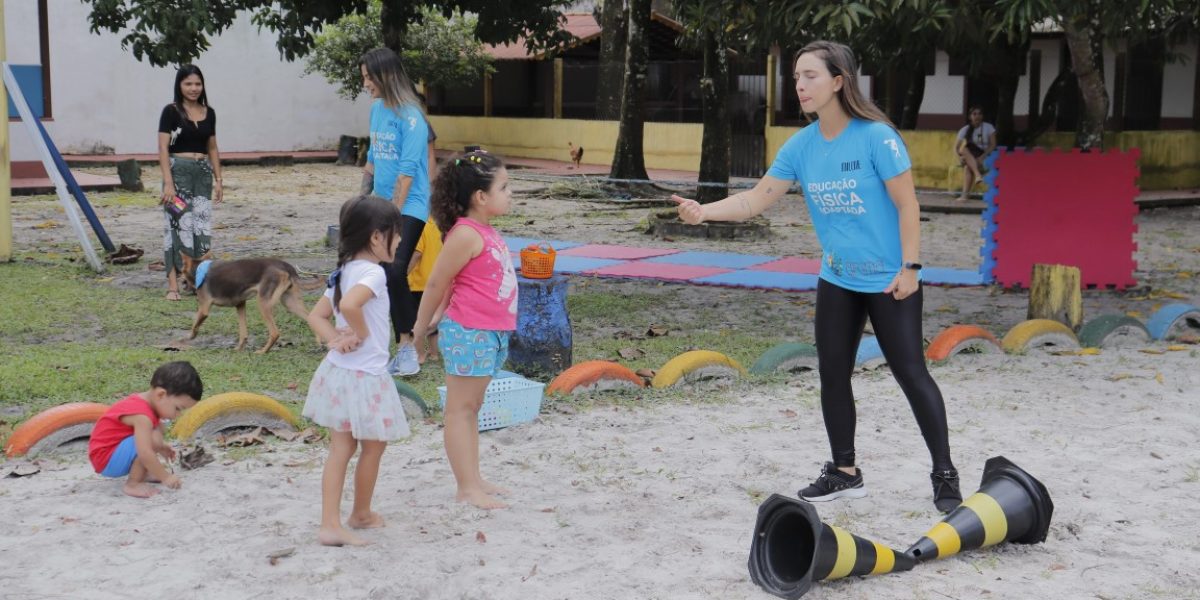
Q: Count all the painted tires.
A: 11